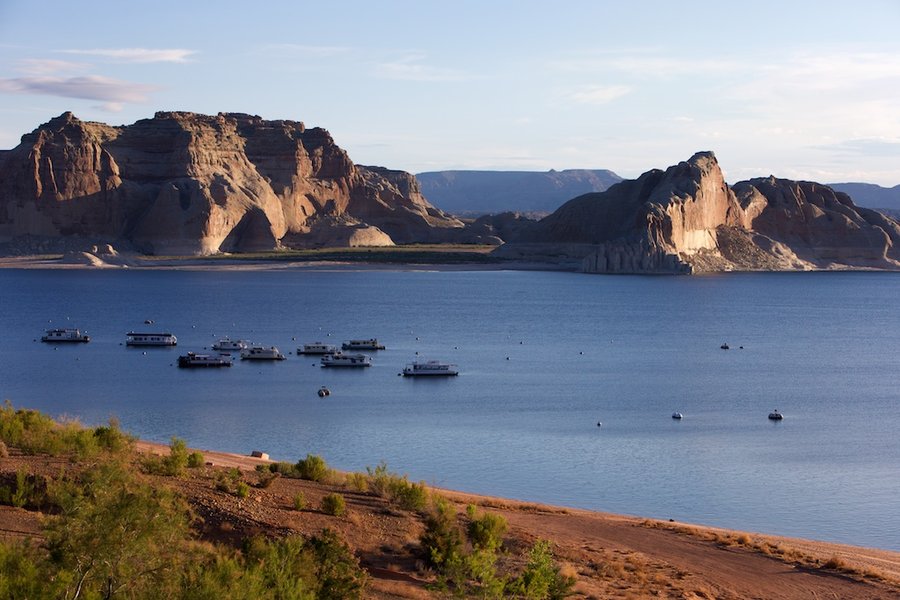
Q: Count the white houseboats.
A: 9